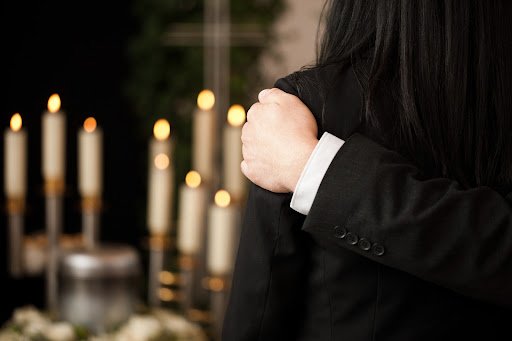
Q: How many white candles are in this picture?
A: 9